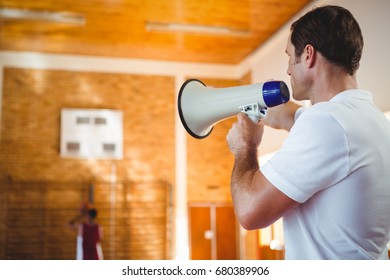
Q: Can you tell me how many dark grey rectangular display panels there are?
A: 4